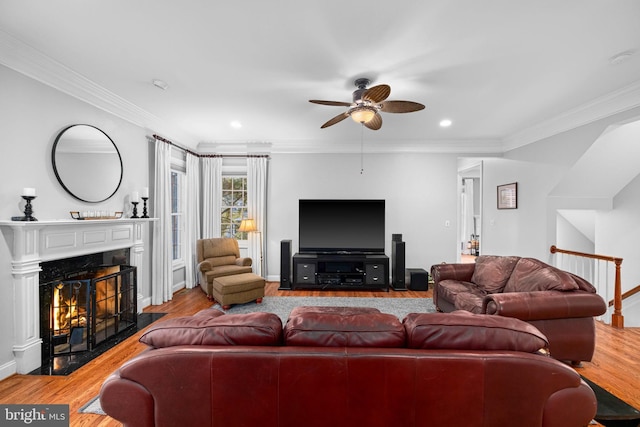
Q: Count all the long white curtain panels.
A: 4